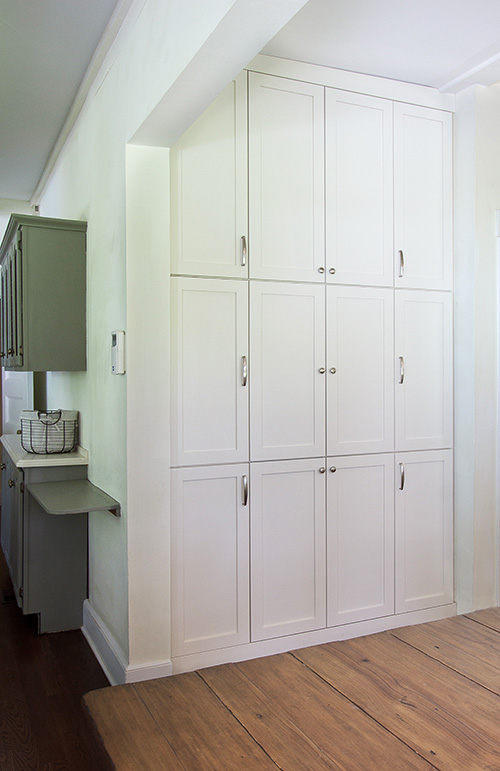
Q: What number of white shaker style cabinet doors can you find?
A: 12